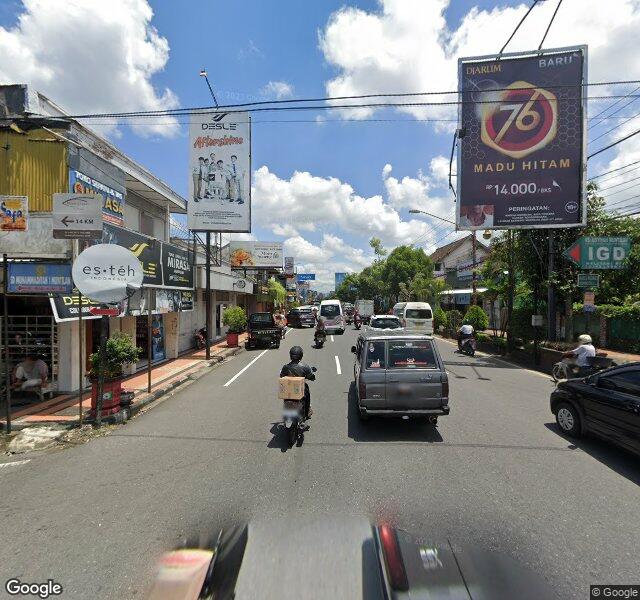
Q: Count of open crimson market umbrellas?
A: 0